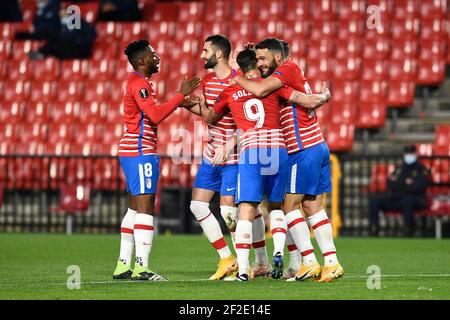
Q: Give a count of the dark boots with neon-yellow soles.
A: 2